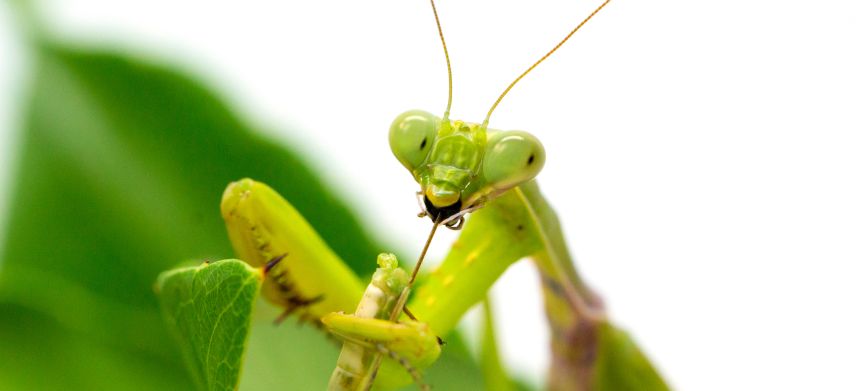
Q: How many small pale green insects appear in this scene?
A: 1